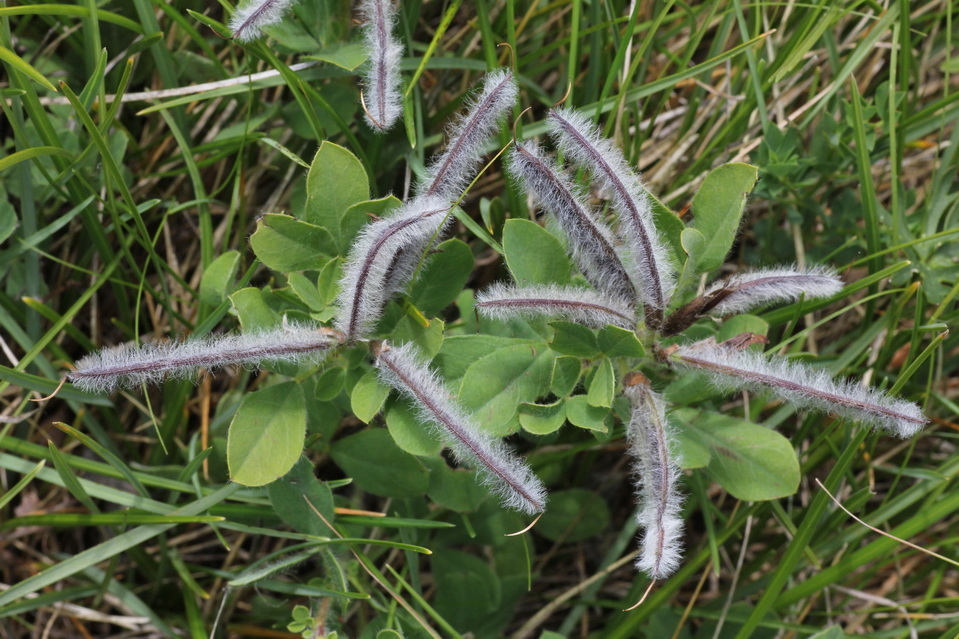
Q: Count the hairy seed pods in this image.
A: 12